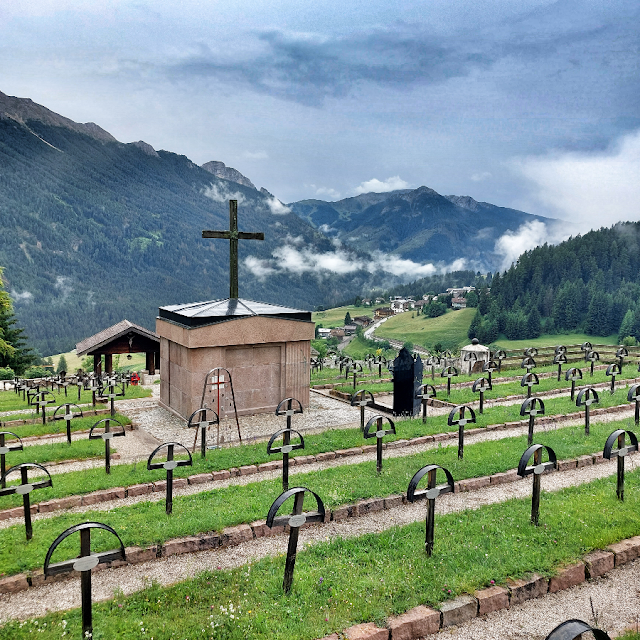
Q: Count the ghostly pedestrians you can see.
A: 0